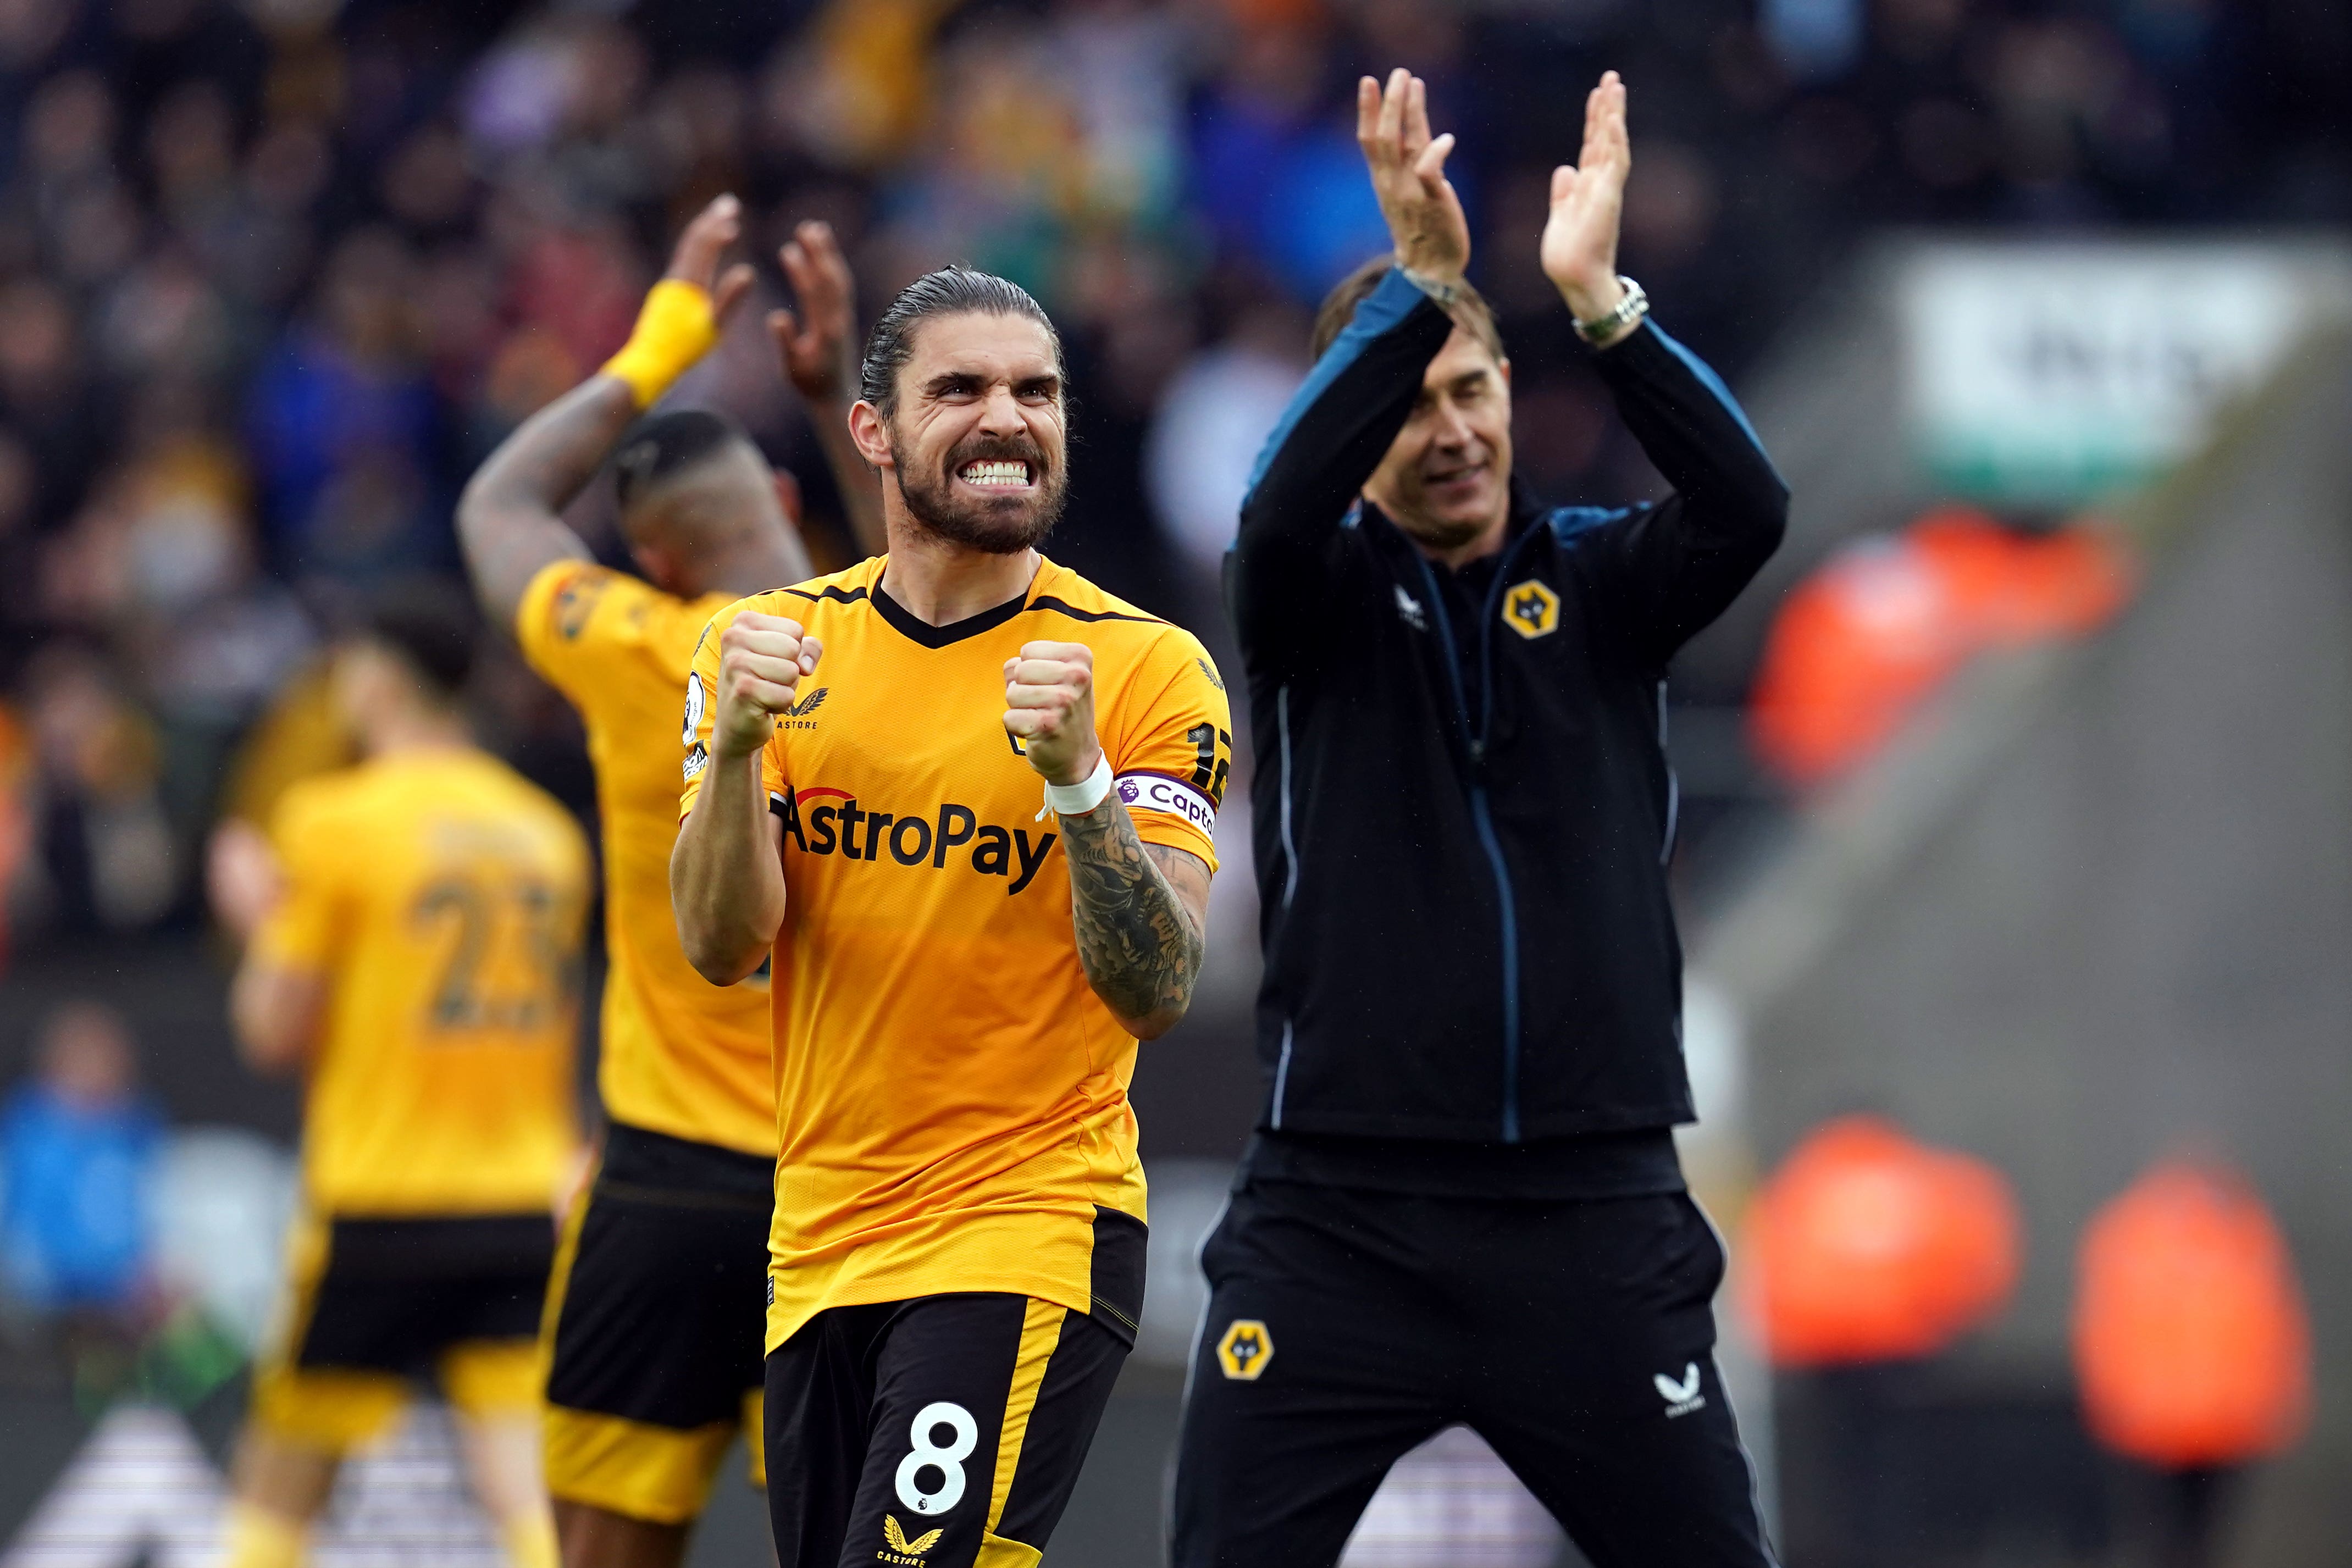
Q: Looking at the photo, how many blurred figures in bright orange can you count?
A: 3